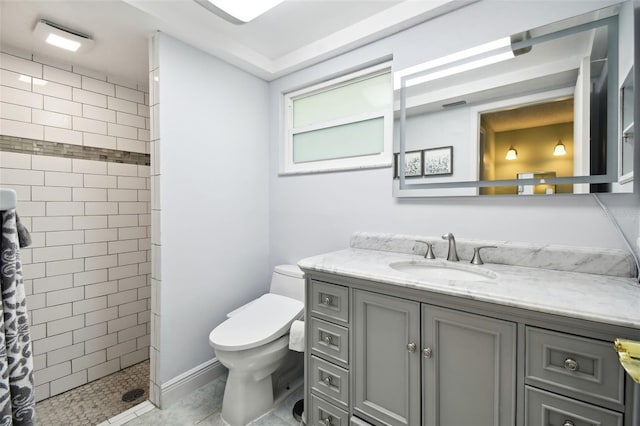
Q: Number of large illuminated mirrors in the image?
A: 1